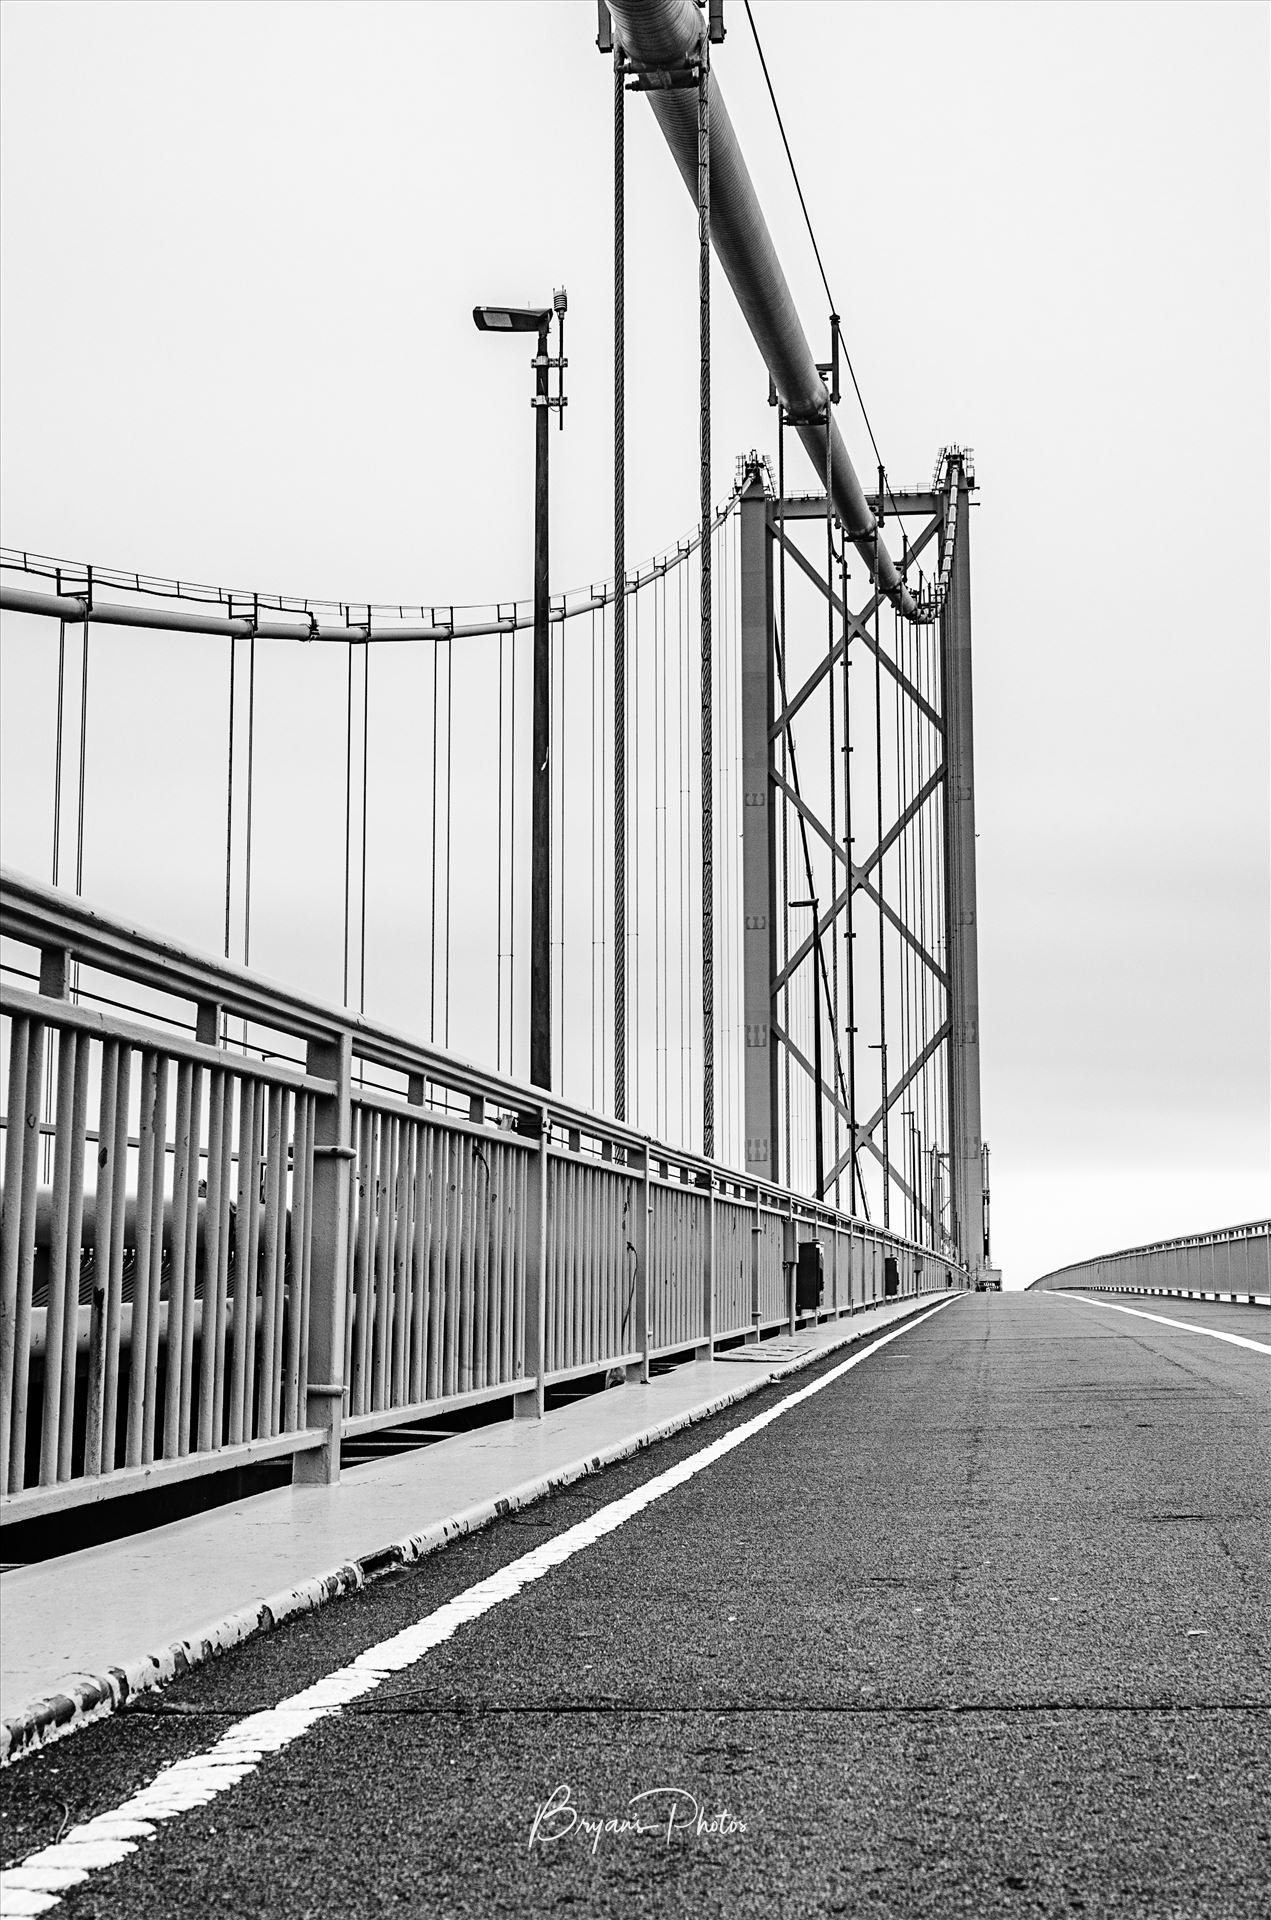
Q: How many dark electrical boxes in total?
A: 2